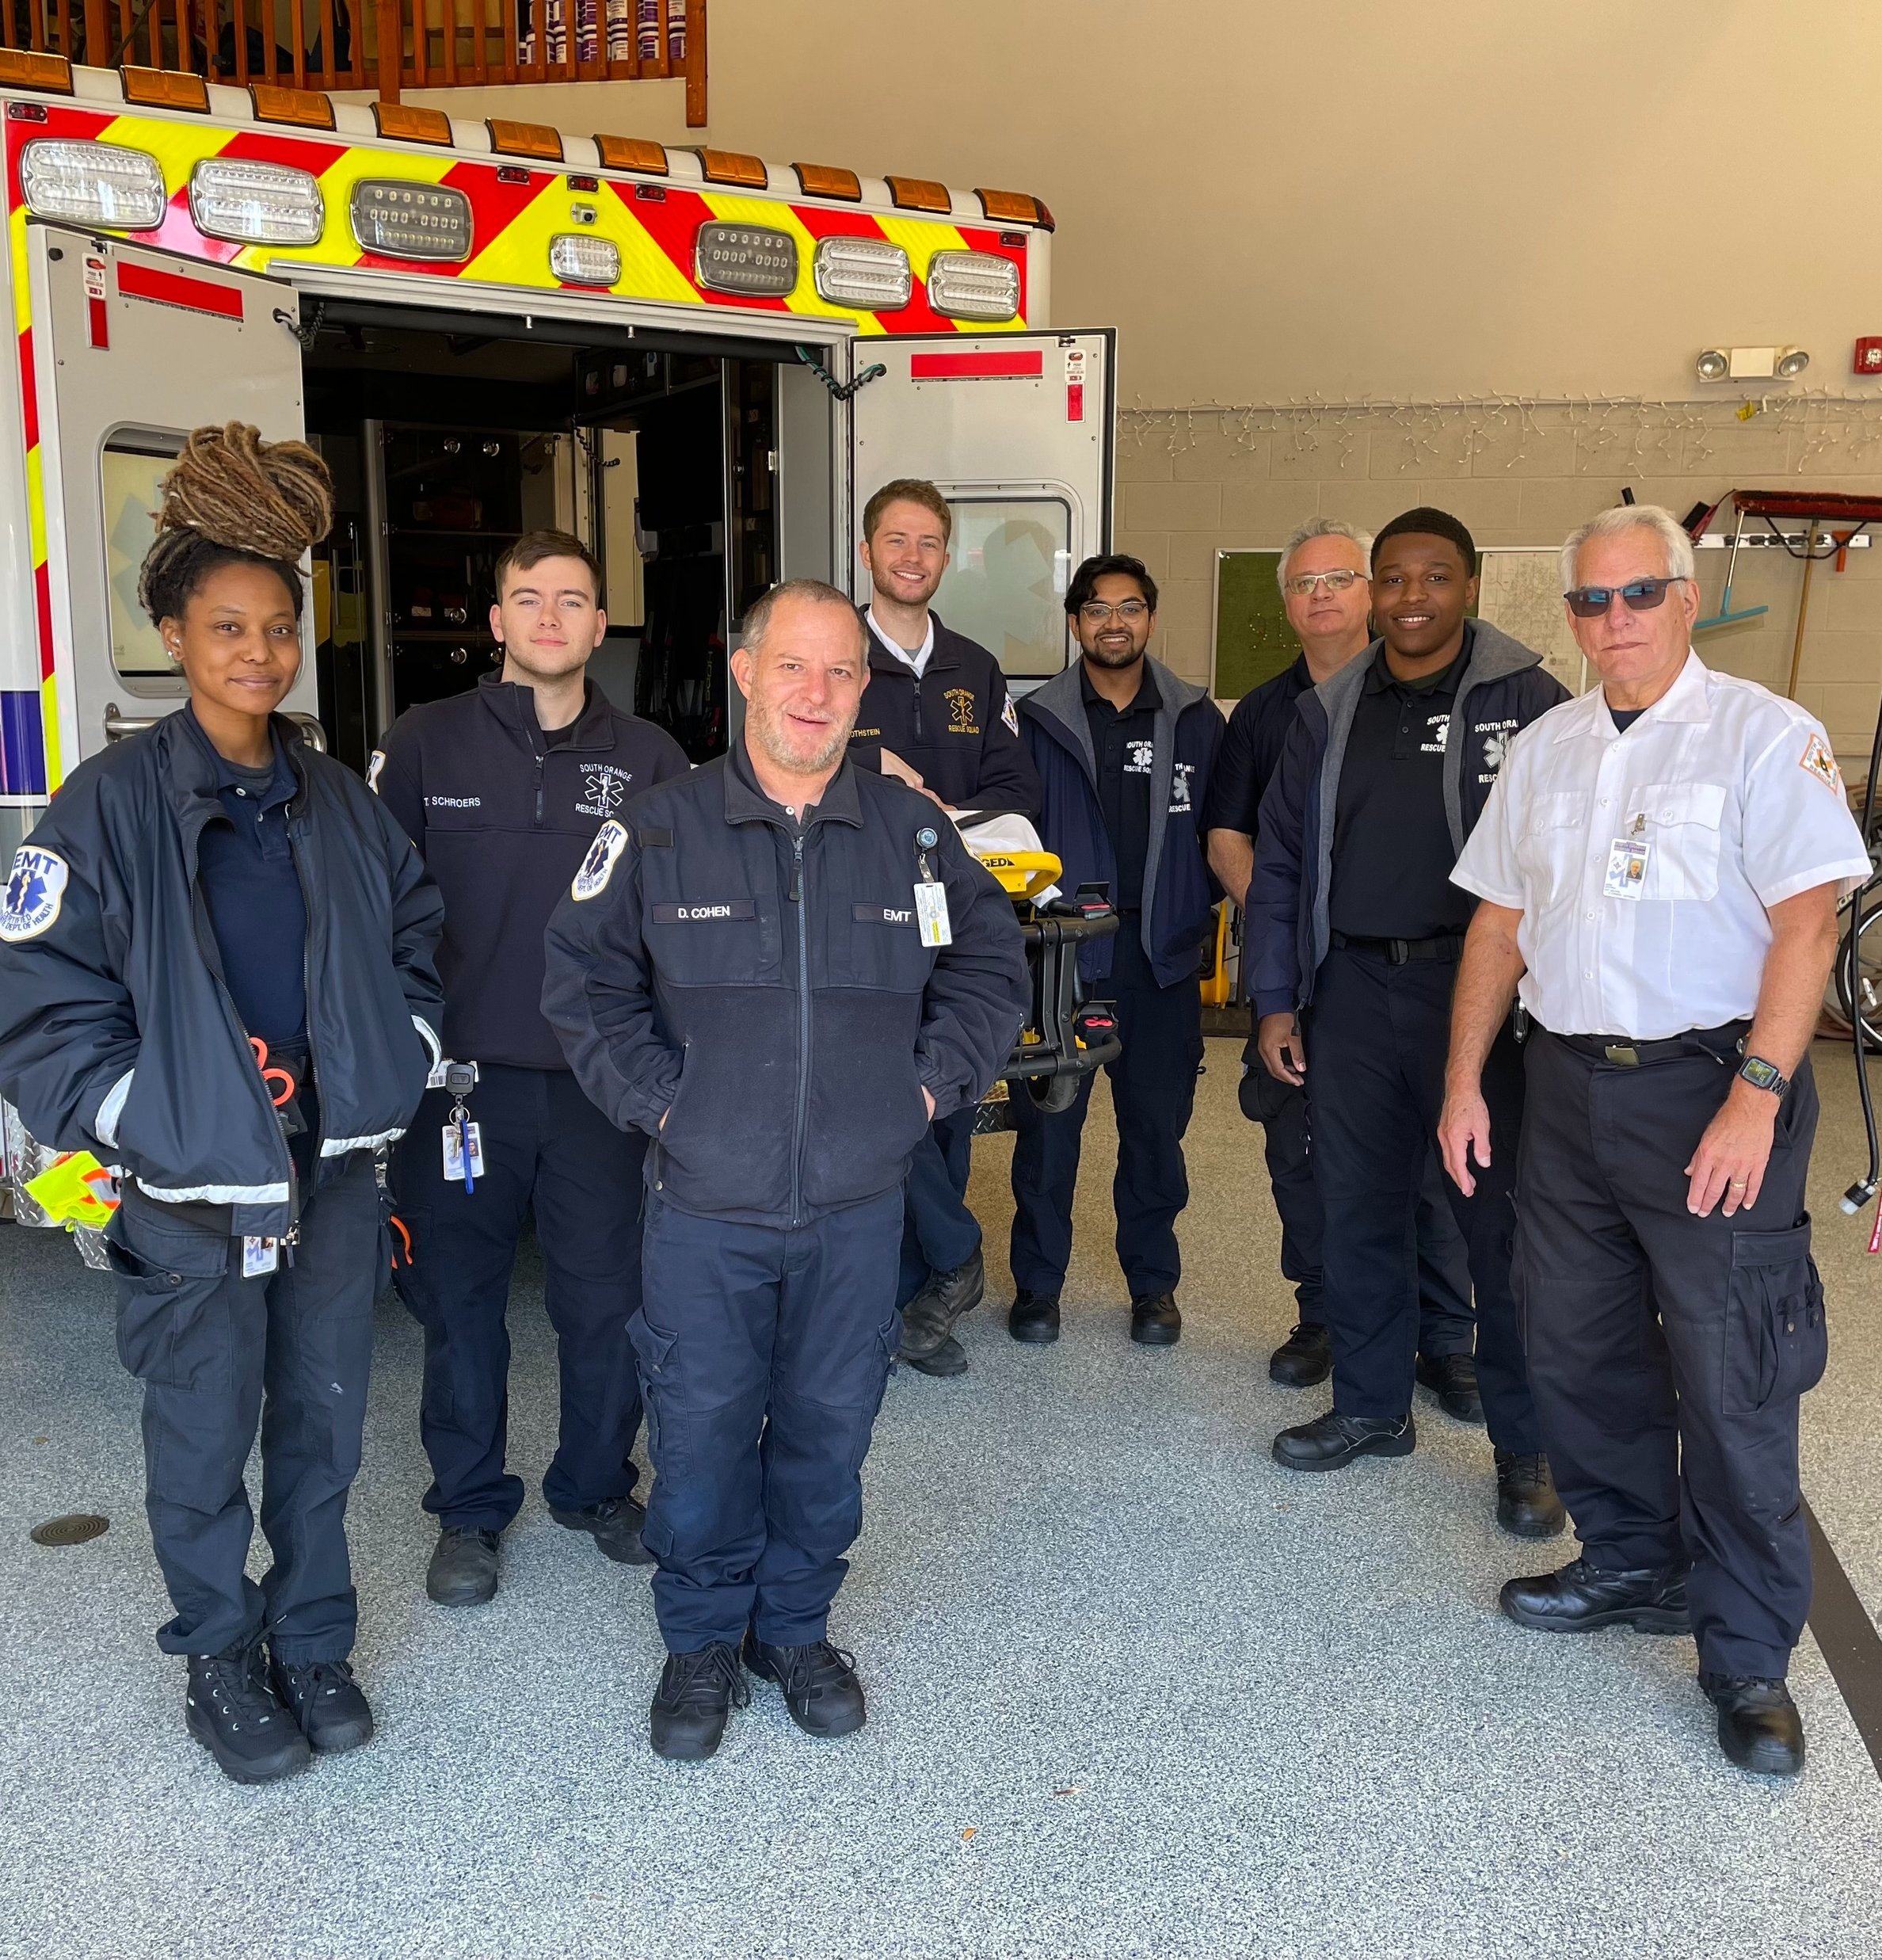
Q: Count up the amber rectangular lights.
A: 10